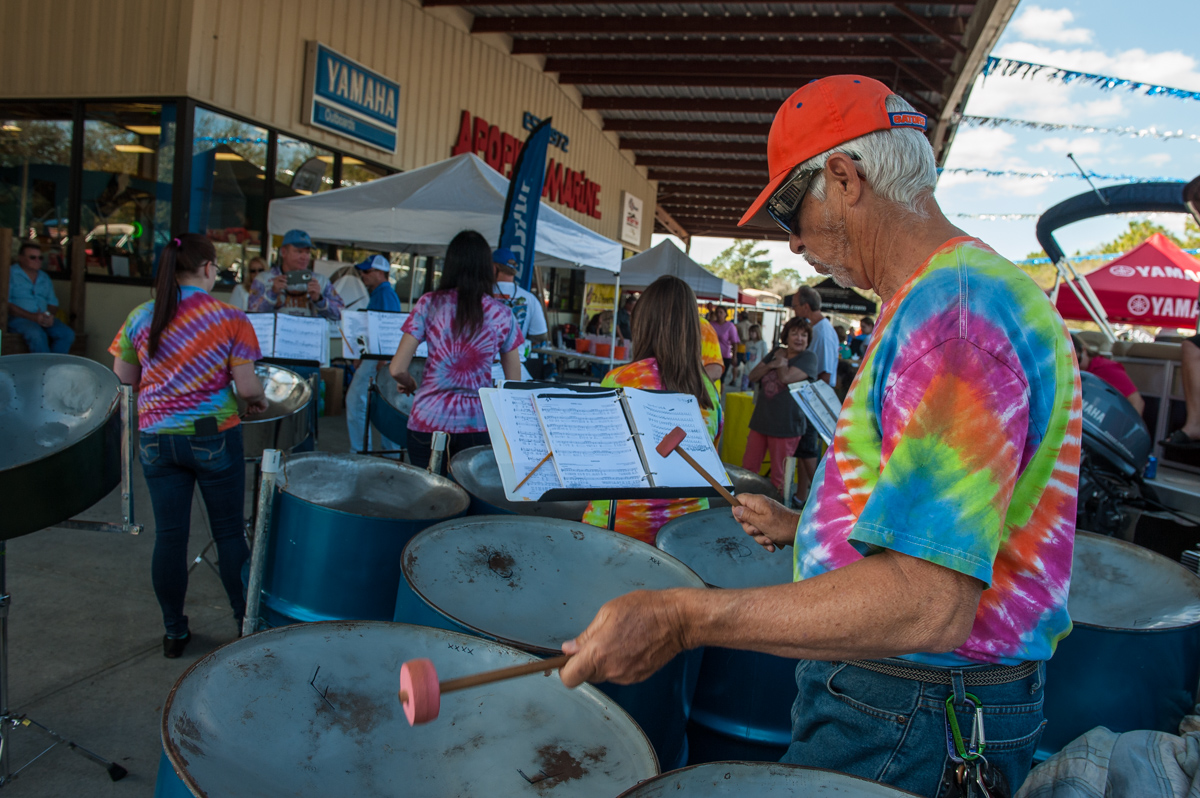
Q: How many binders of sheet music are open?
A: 4